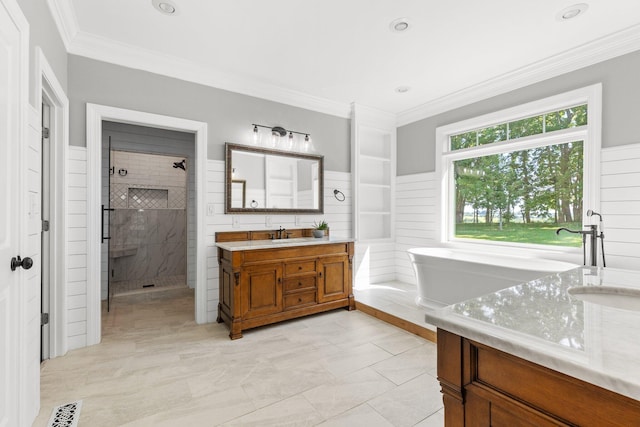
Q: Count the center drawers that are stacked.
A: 3